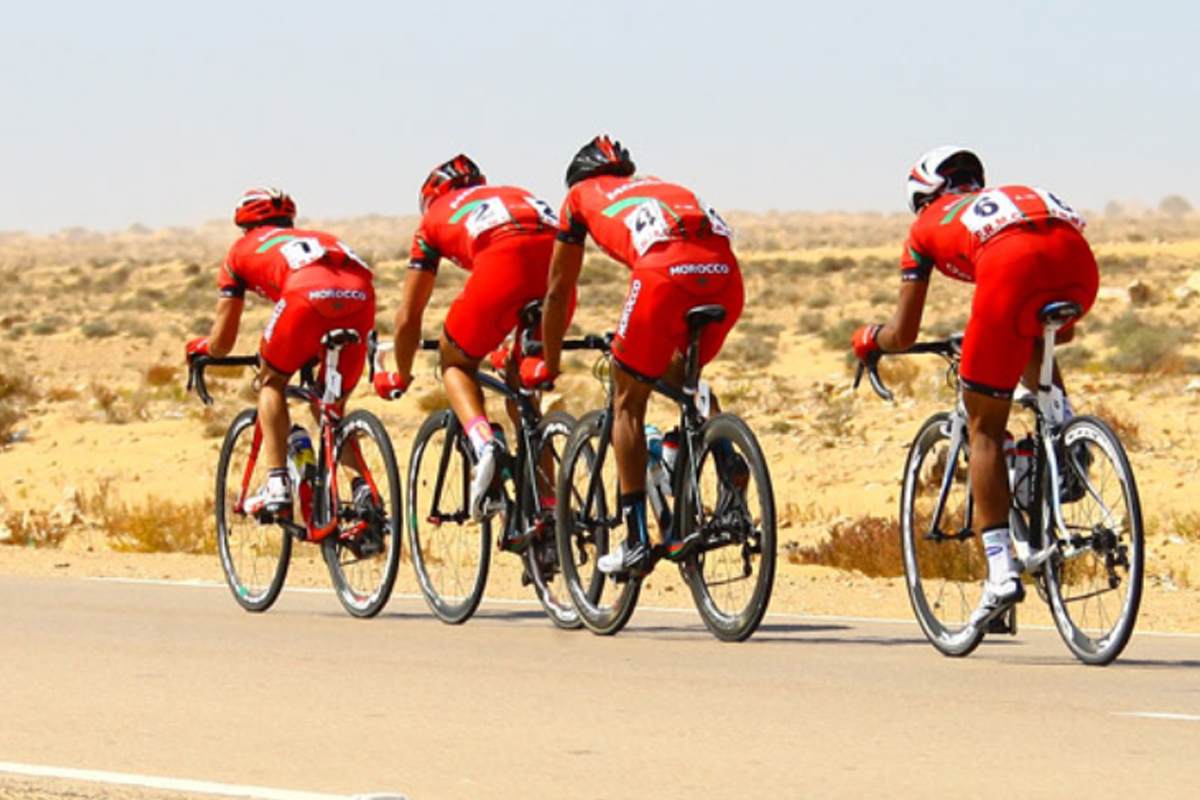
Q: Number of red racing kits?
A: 4